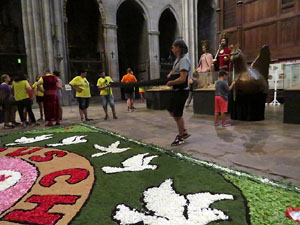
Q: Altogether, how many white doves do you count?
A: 5